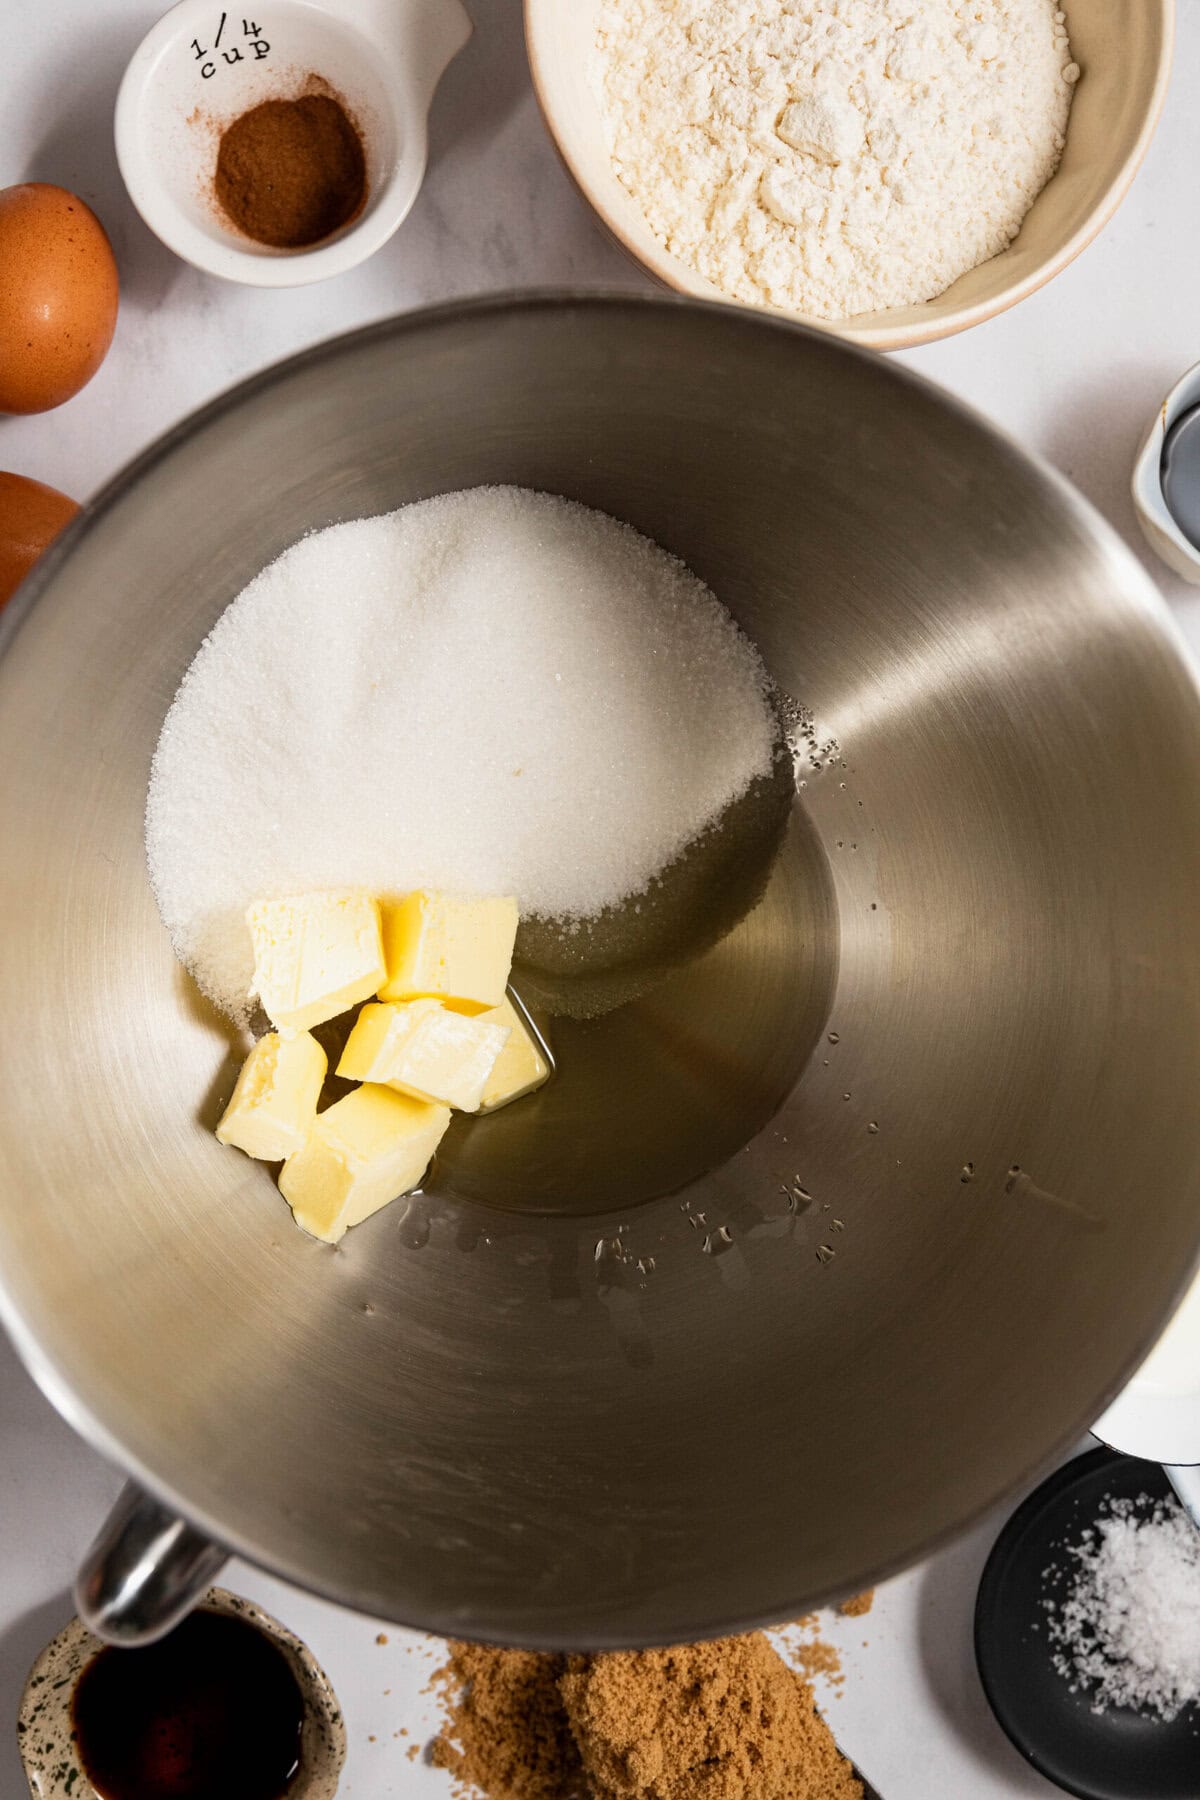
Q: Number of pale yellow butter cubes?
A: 6